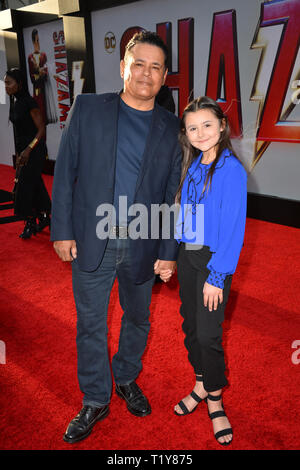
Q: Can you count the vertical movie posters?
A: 1